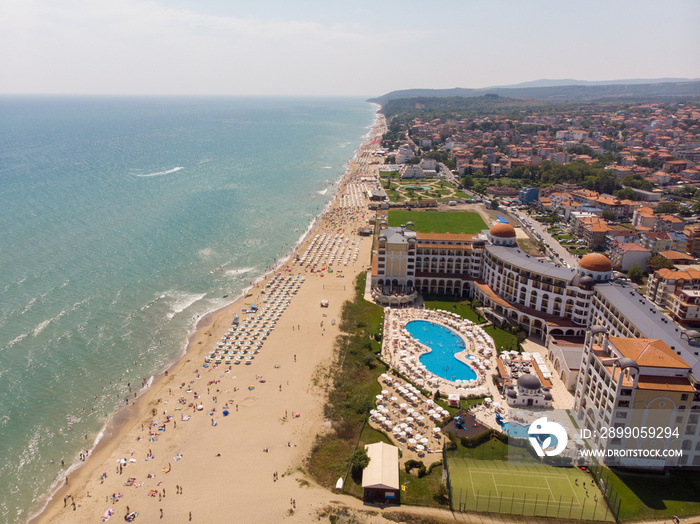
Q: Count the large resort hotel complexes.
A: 1